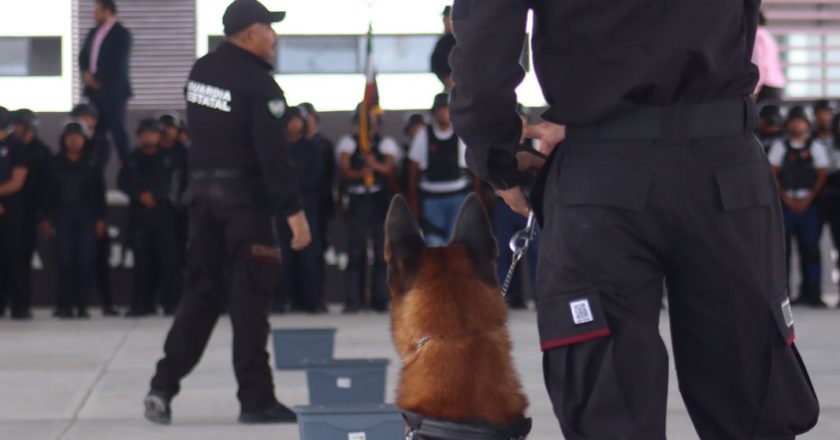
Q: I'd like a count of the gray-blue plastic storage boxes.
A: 3